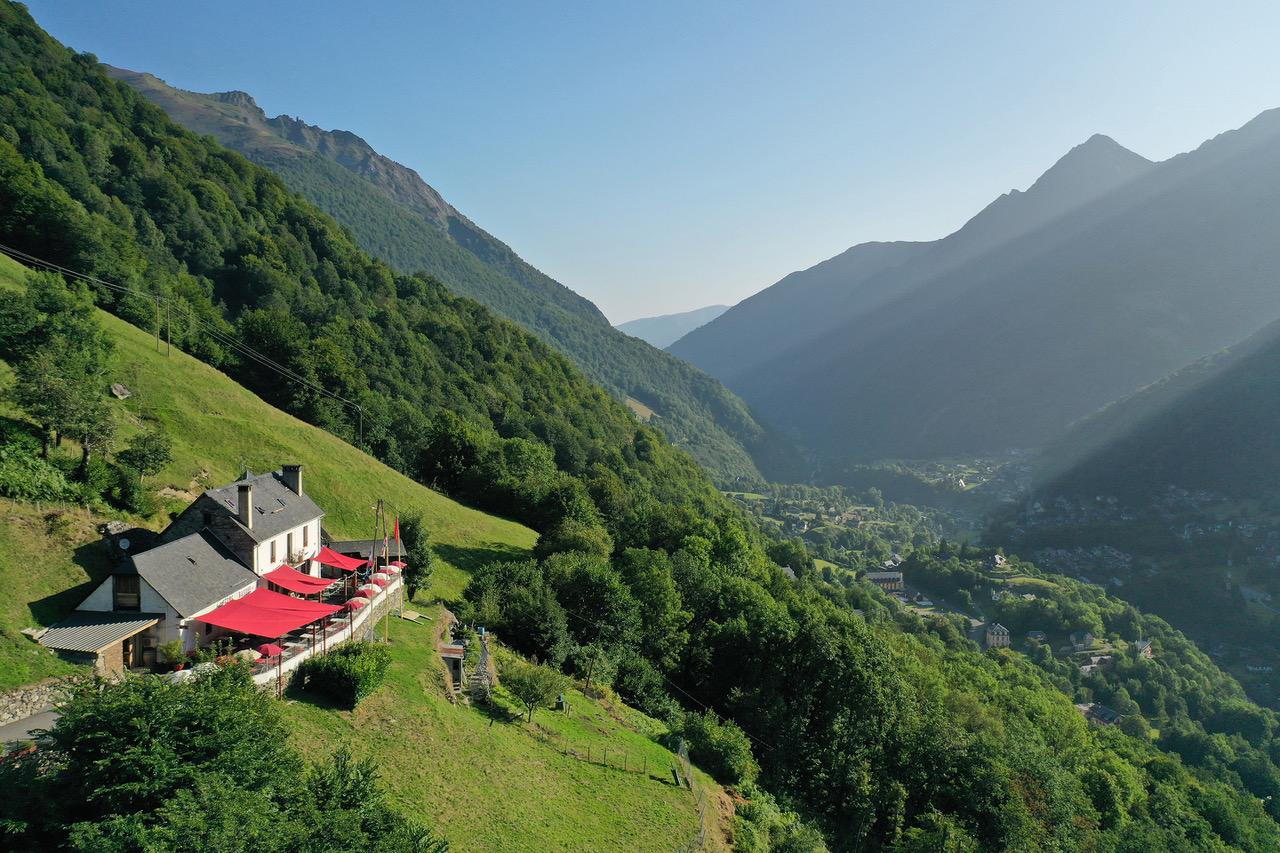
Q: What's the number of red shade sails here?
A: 3